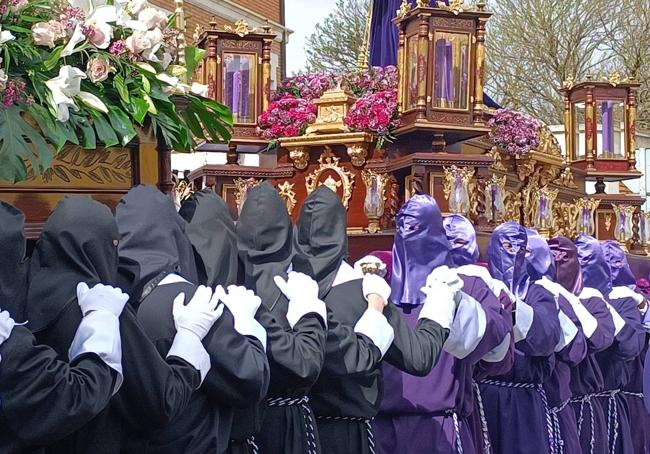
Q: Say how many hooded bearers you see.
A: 13